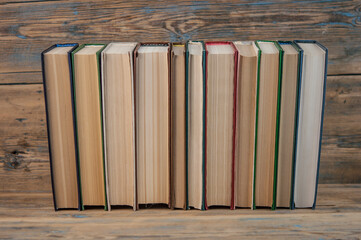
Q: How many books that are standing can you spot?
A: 11